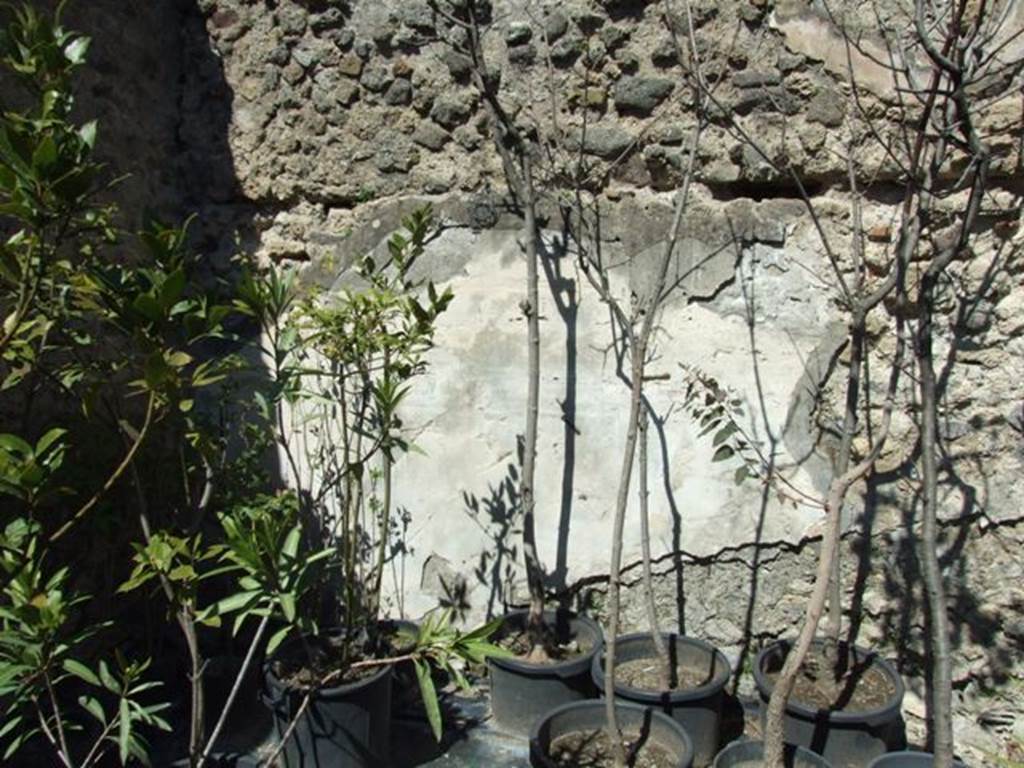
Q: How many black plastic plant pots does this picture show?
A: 8